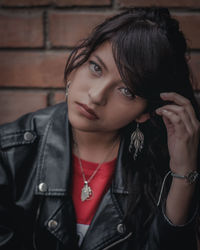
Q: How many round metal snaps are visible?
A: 4